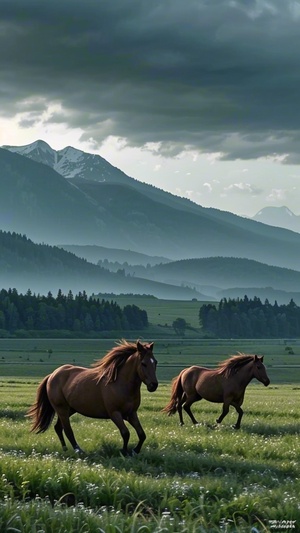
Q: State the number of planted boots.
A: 0